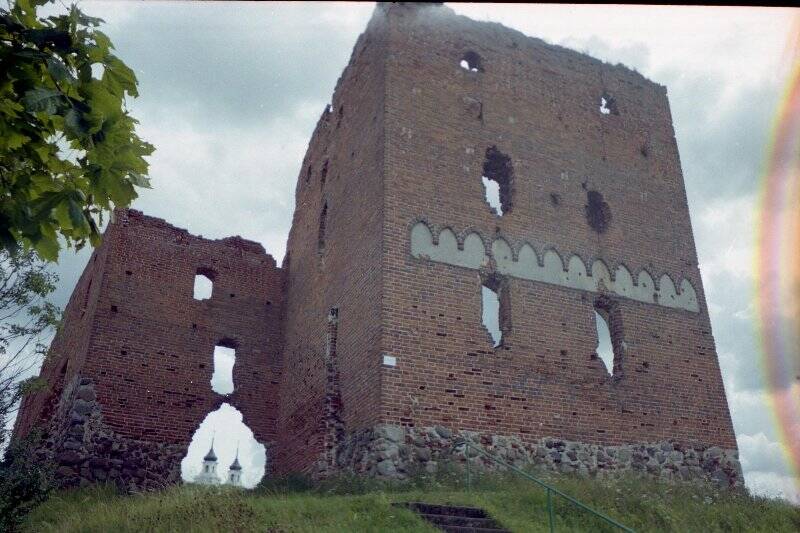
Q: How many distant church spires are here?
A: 2